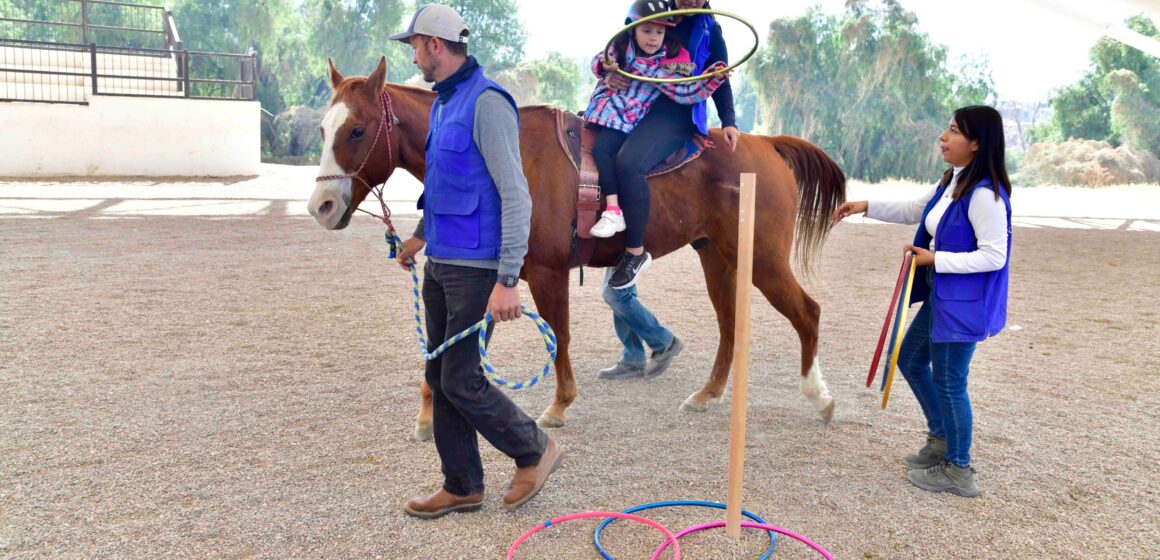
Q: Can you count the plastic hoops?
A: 7